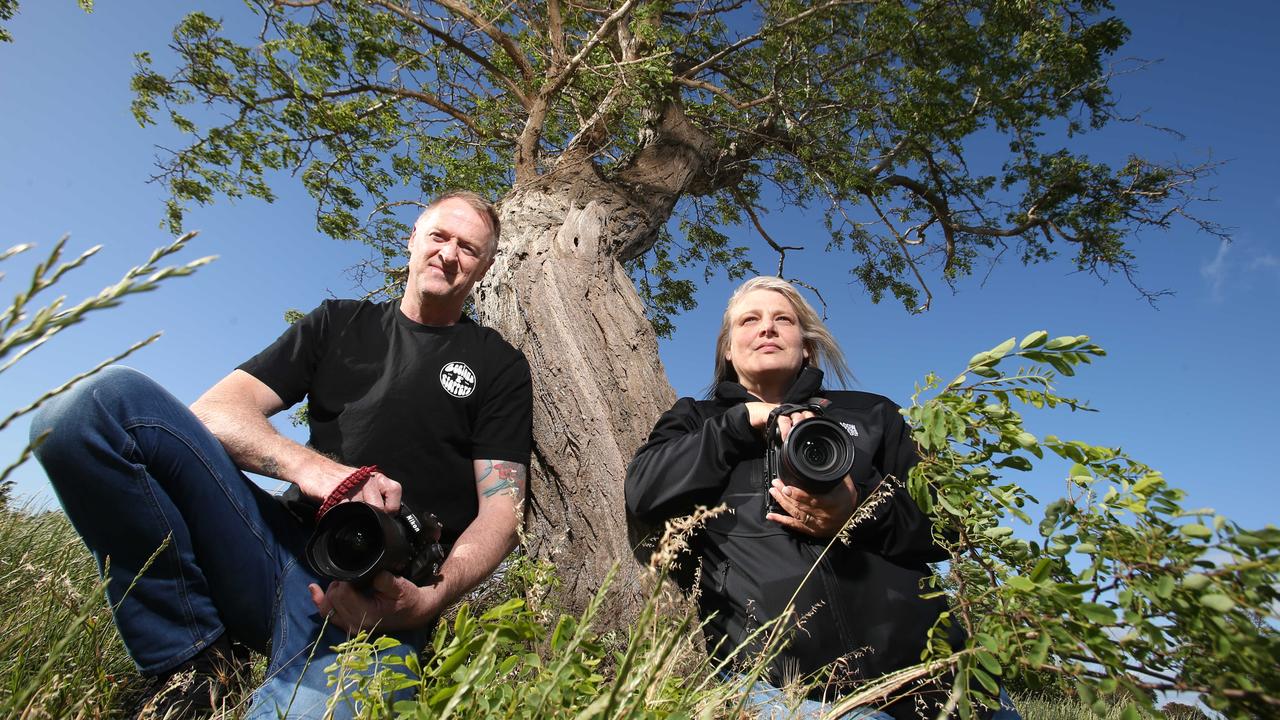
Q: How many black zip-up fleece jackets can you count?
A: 1